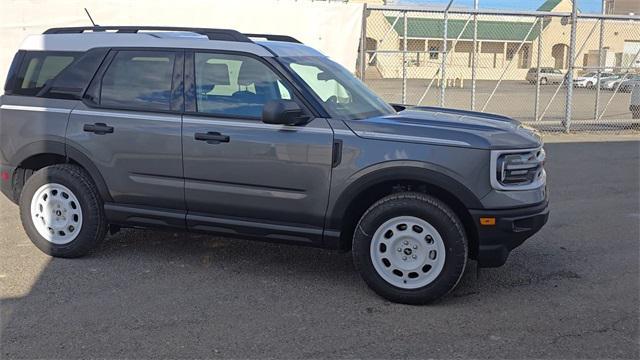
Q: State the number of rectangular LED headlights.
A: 1